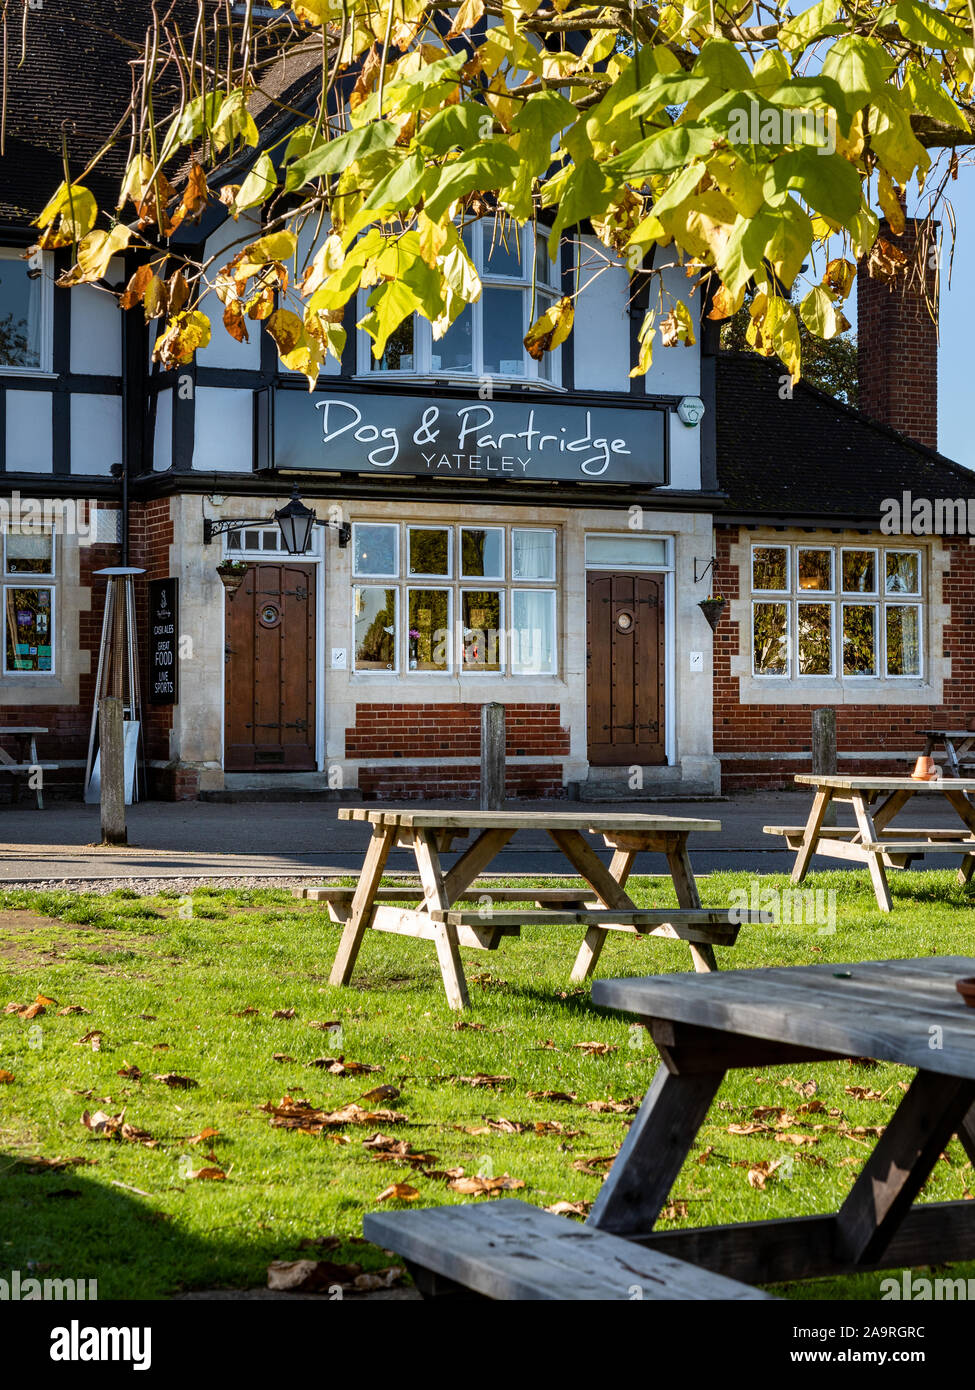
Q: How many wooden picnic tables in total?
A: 5